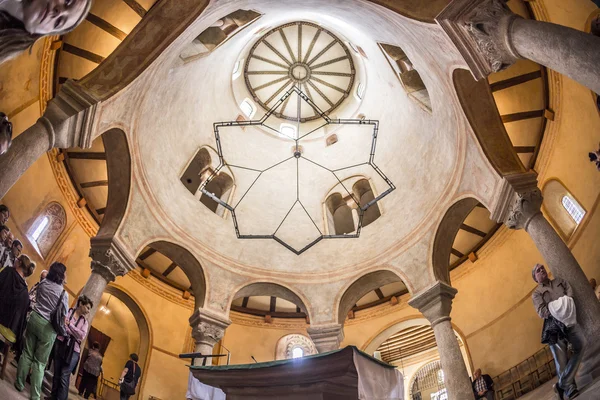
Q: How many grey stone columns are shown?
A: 7